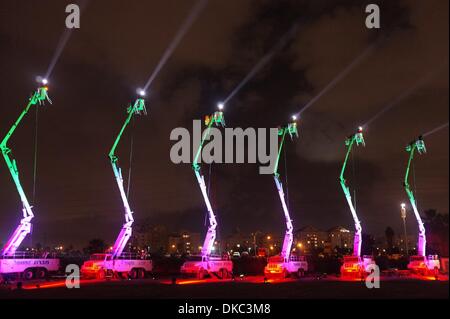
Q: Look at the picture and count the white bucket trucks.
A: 6